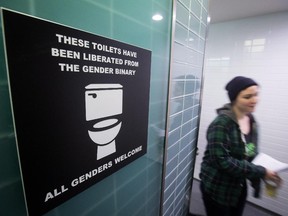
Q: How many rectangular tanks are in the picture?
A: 1